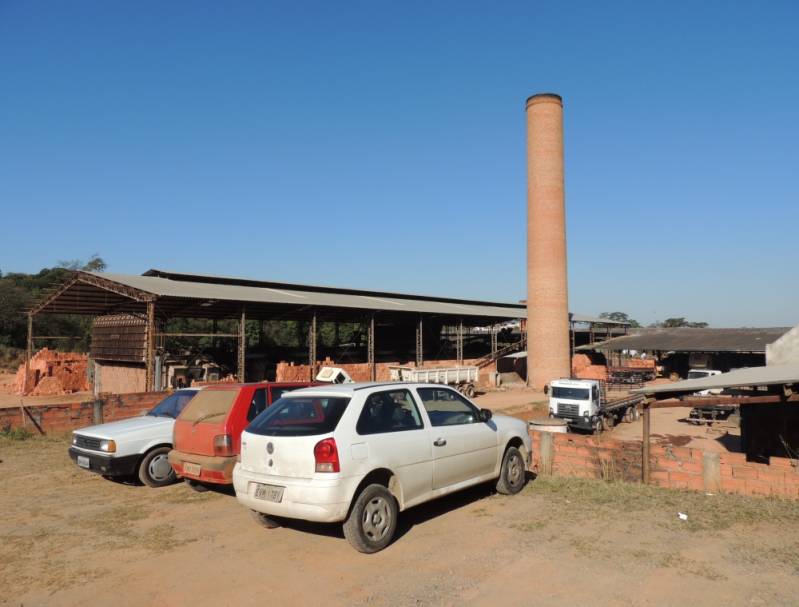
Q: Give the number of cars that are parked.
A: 3